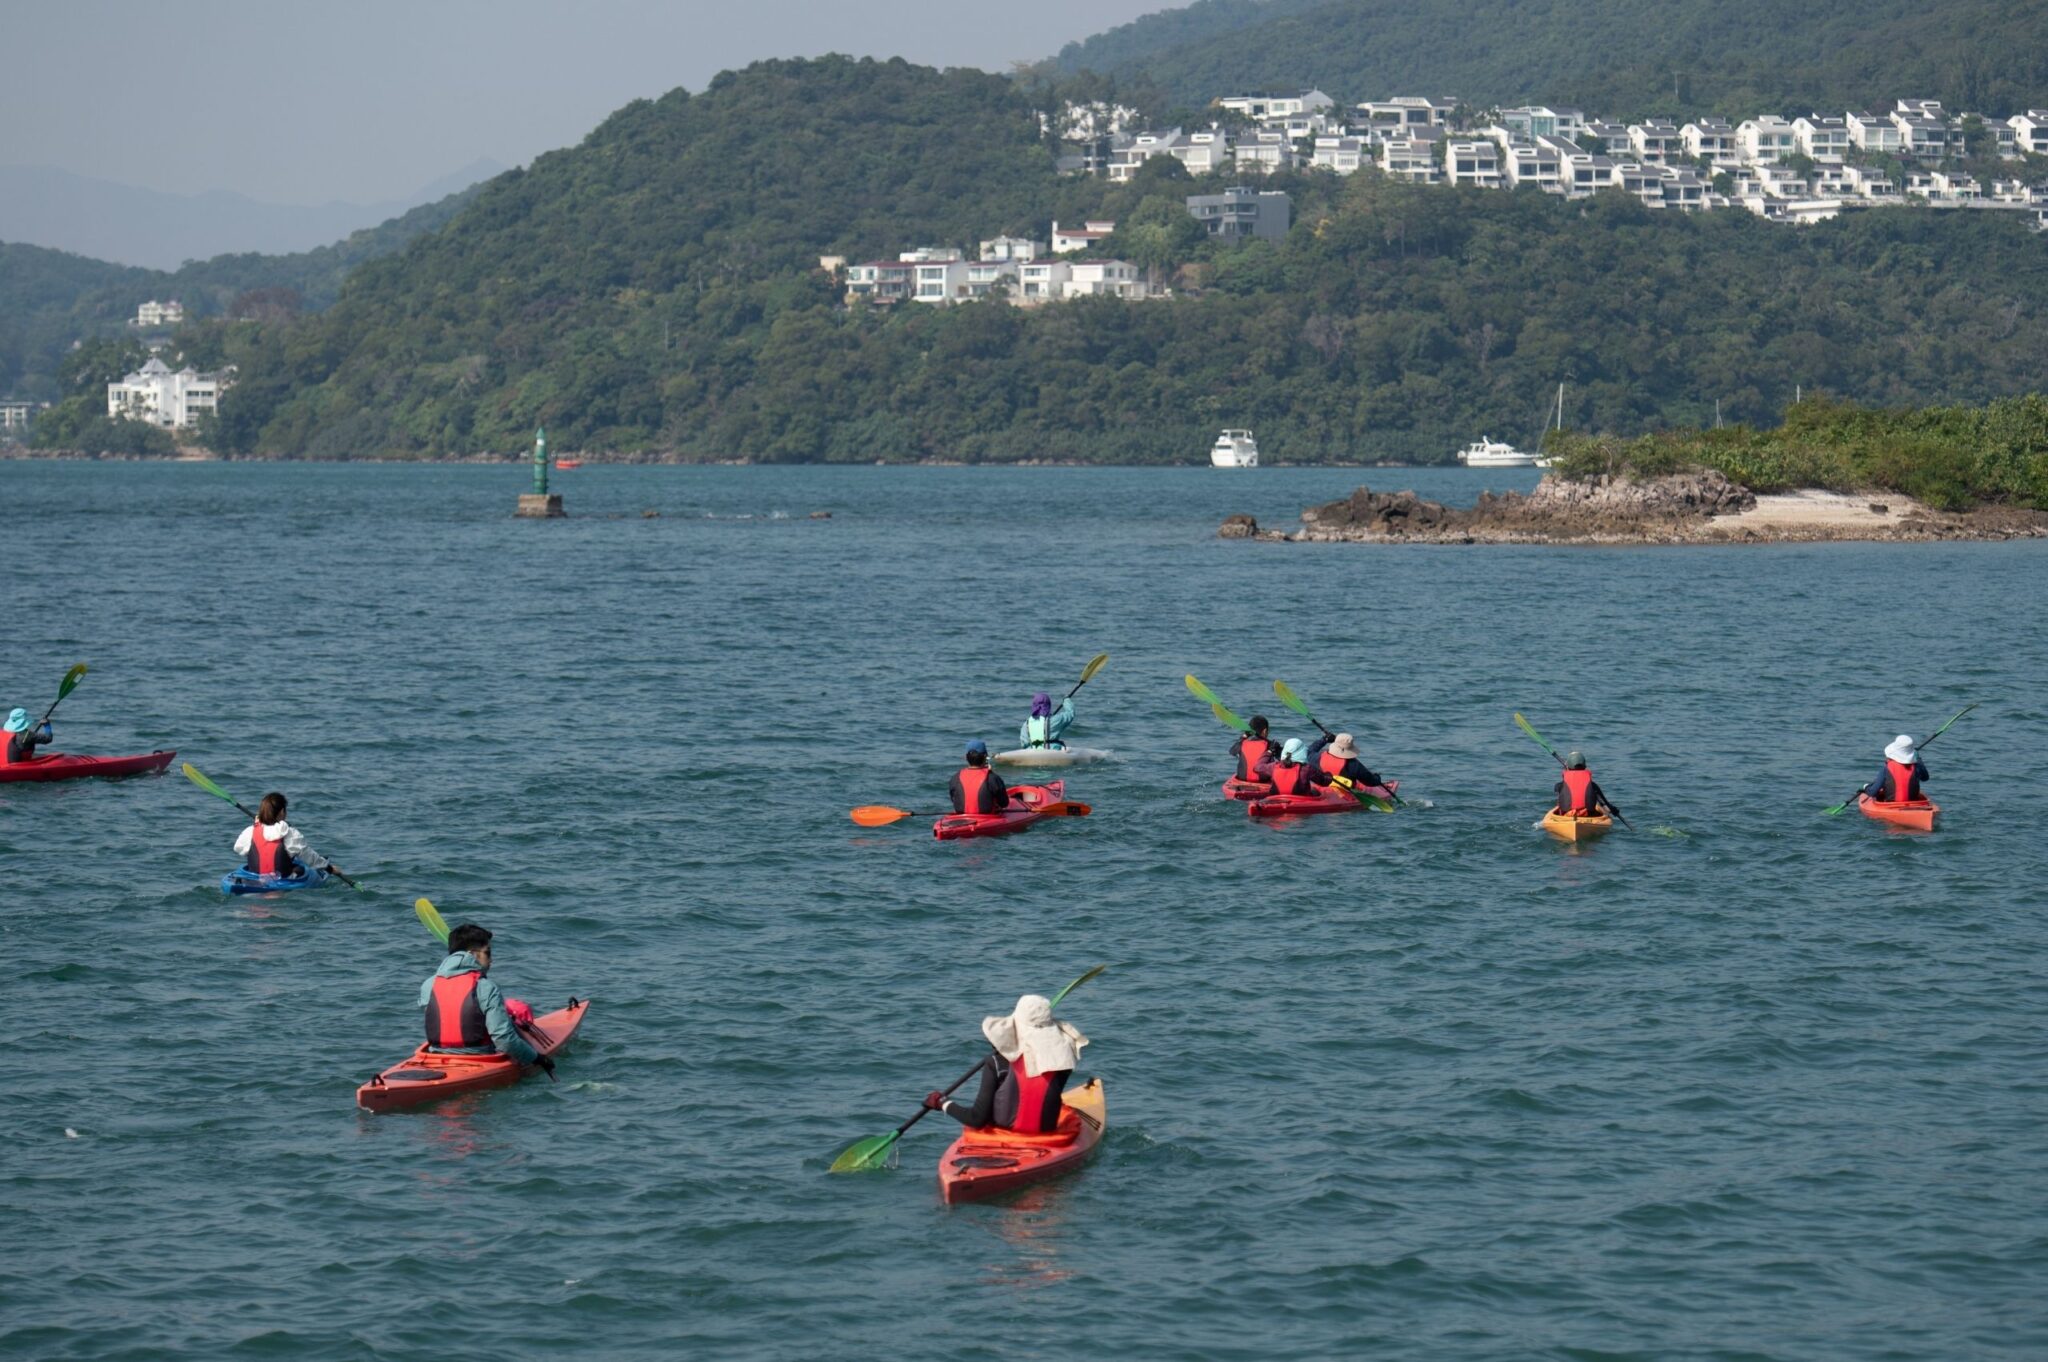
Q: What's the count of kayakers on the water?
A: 11